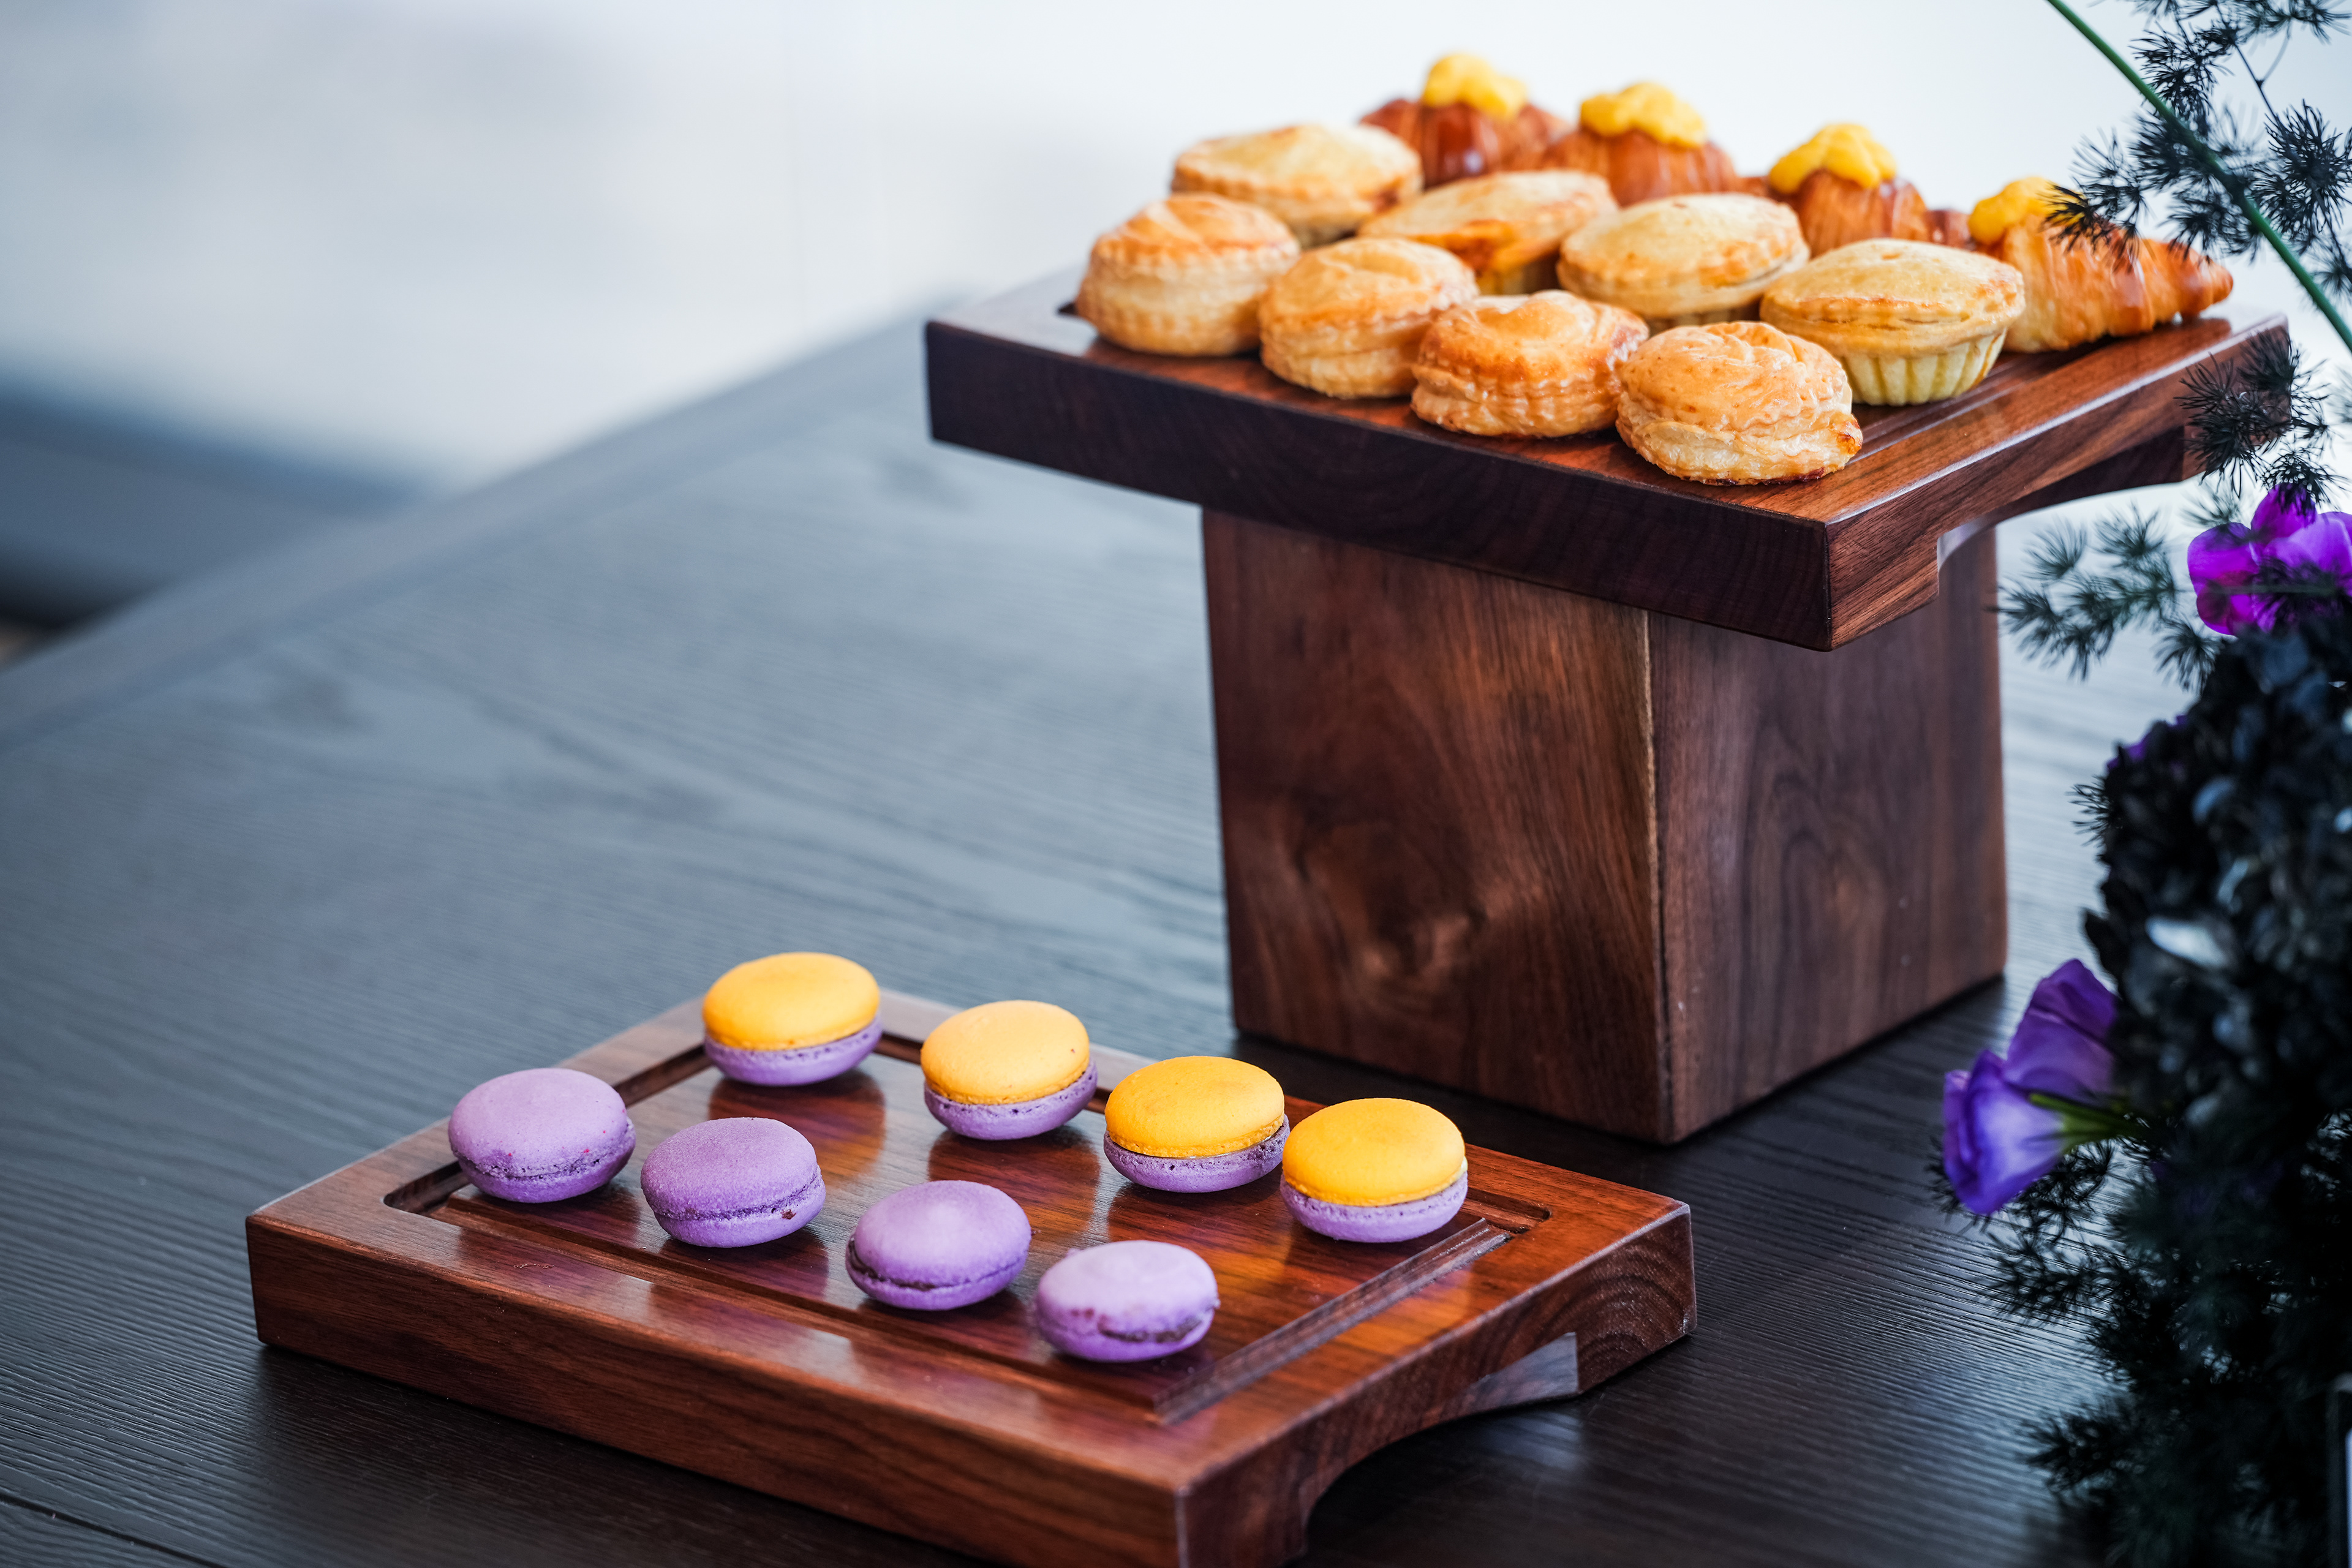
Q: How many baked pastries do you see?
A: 12